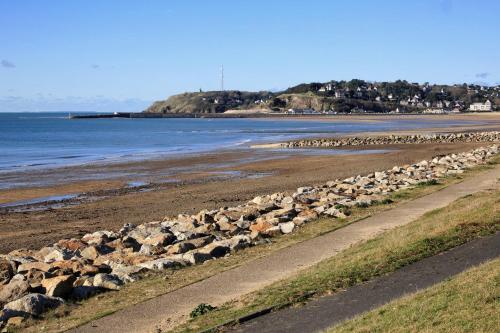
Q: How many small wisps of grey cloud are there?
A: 3